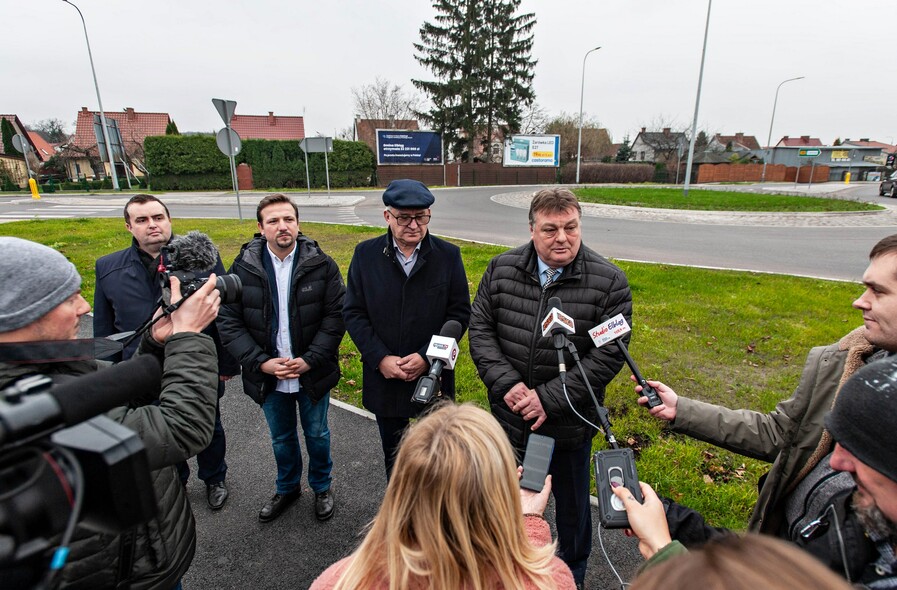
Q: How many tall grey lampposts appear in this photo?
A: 4